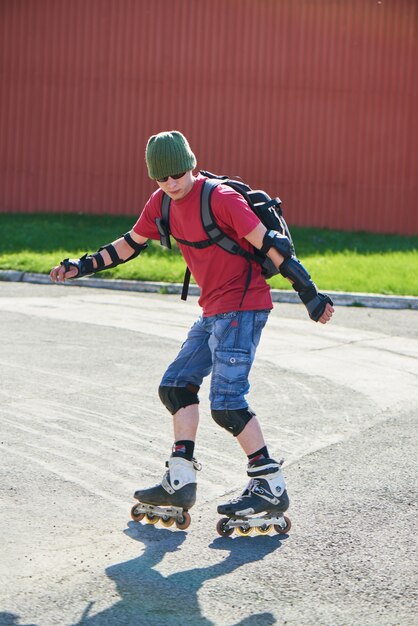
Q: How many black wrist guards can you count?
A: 2